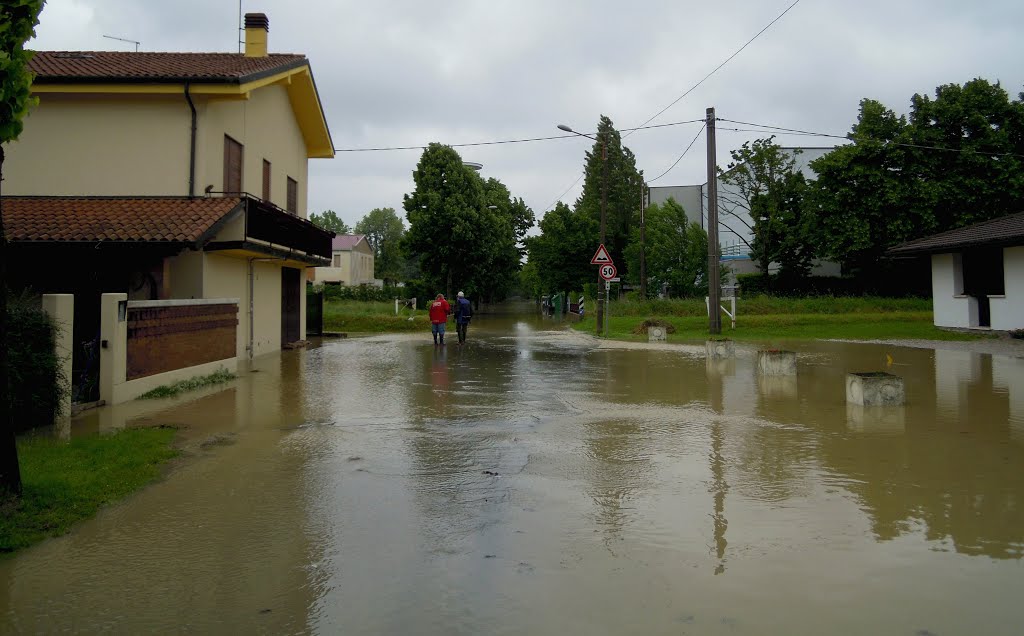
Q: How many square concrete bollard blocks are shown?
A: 4